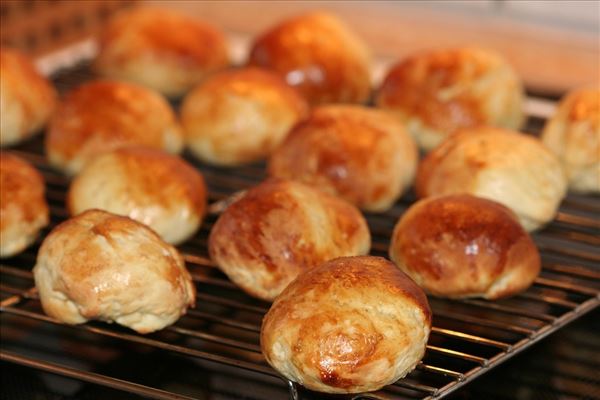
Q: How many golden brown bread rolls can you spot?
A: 15